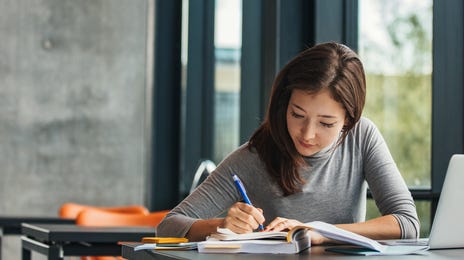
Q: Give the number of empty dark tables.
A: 2